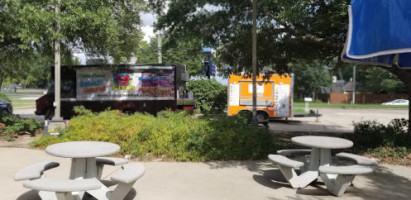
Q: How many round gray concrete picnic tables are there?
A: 2